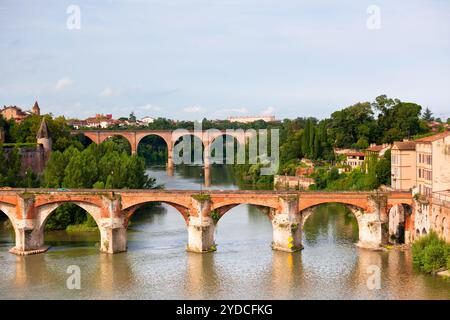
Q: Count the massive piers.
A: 5